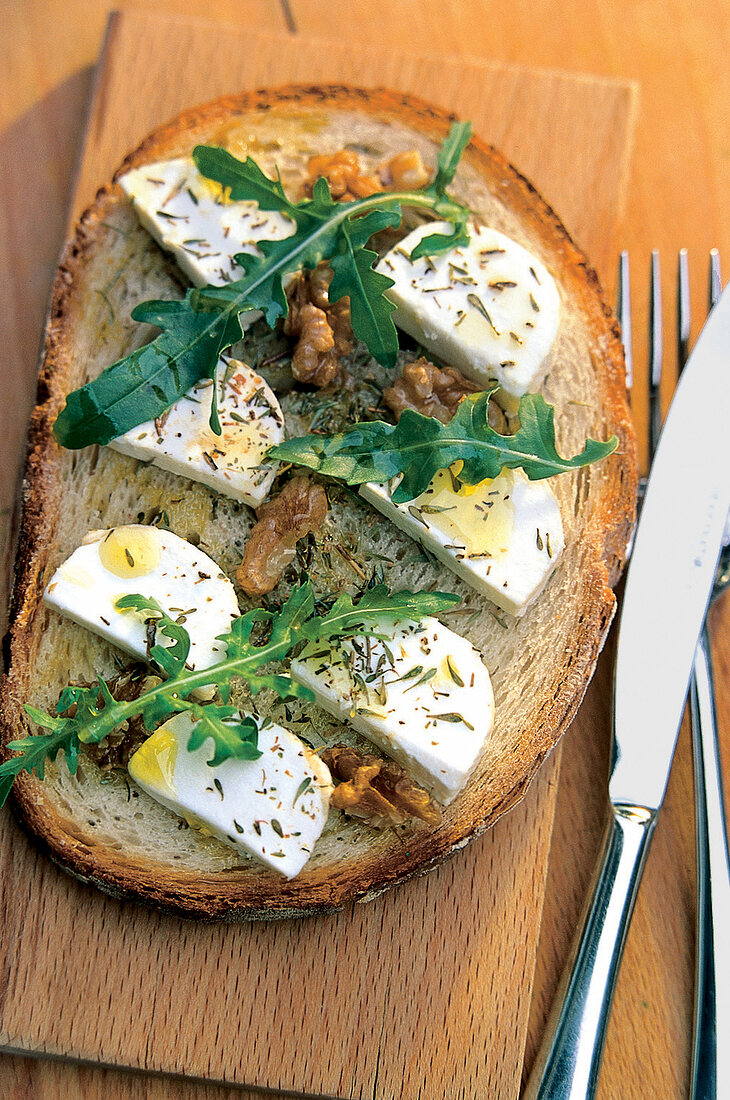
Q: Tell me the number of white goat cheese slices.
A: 7